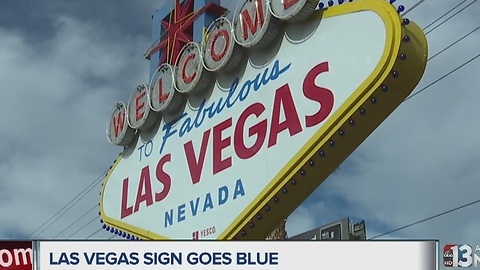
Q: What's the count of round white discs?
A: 7